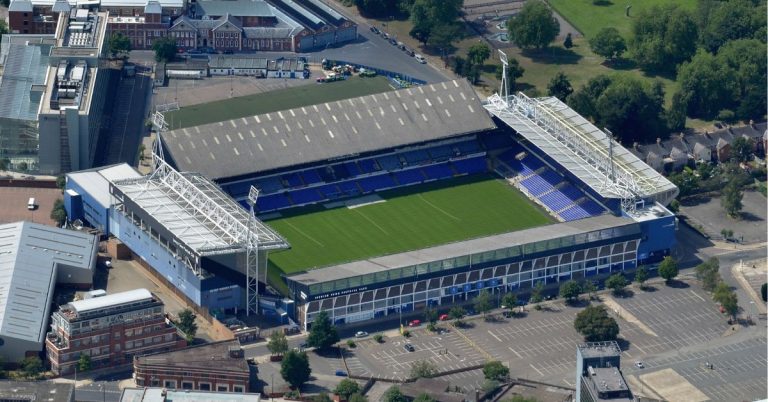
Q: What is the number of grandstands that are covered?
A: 4